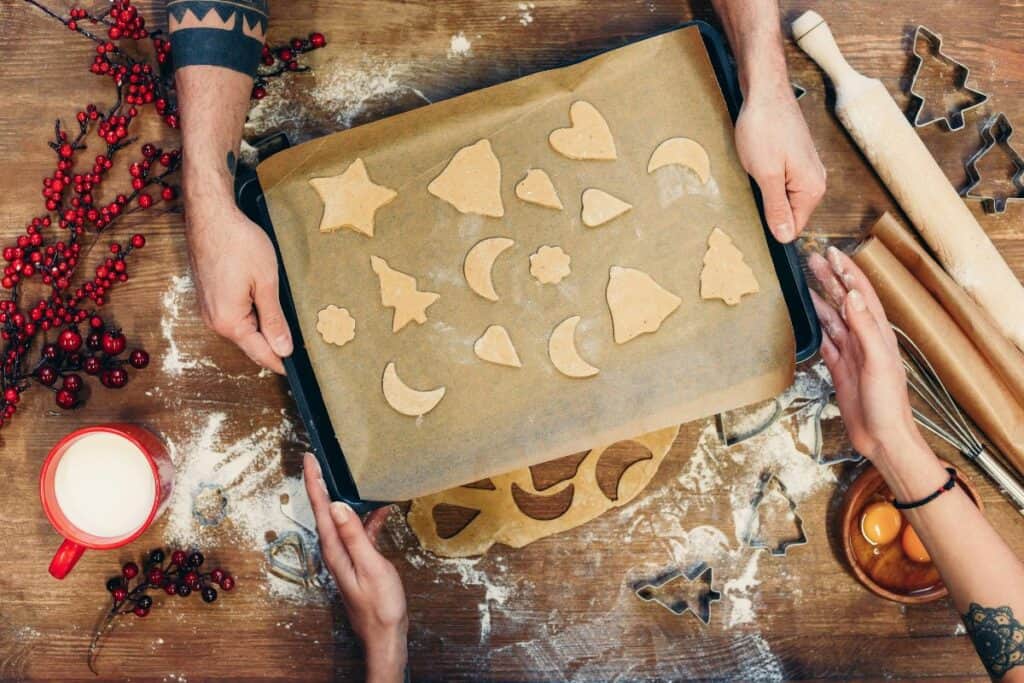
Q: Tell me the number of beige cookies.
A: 15